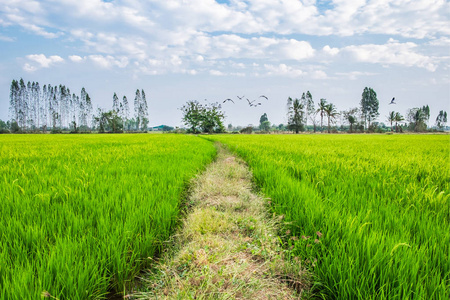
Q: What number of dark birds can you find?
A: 6